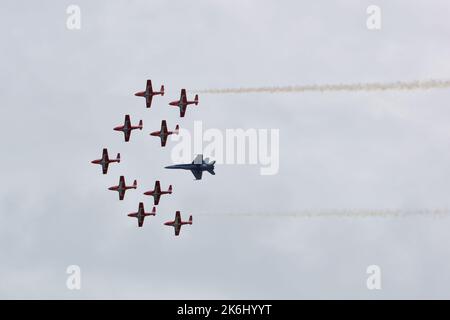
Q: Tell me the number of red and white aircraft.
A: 9